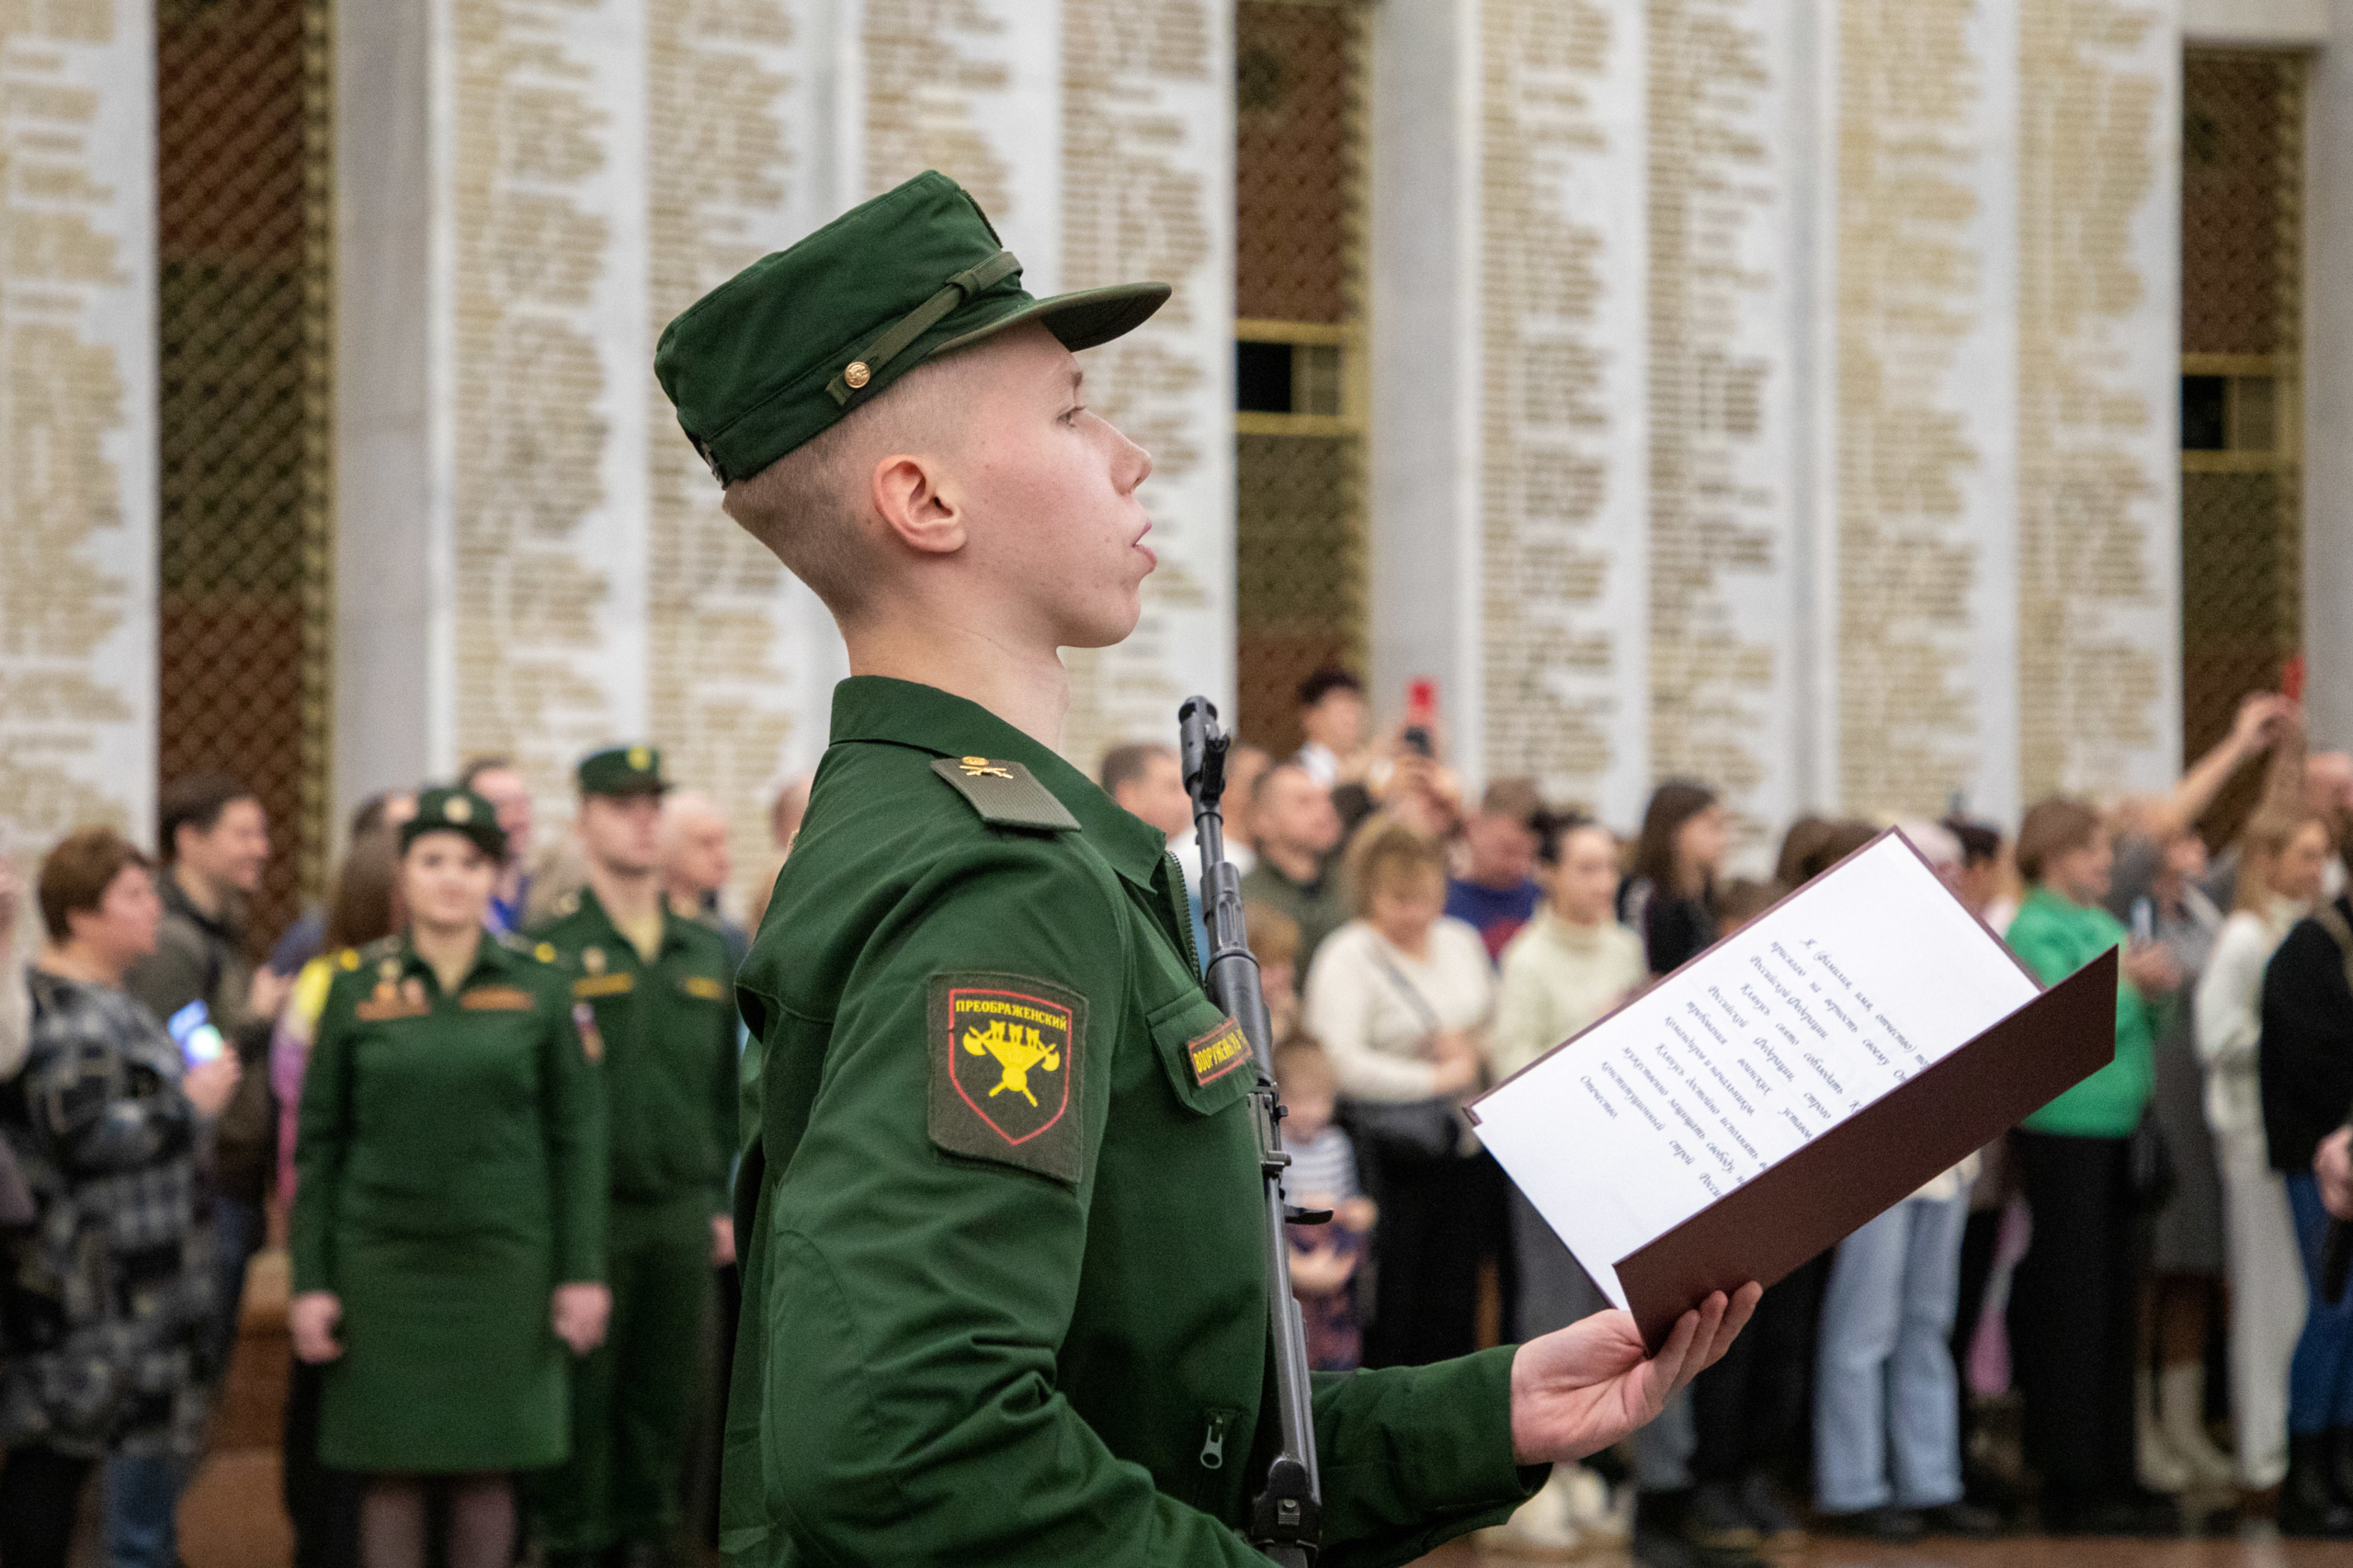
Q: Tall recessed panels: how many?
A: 3